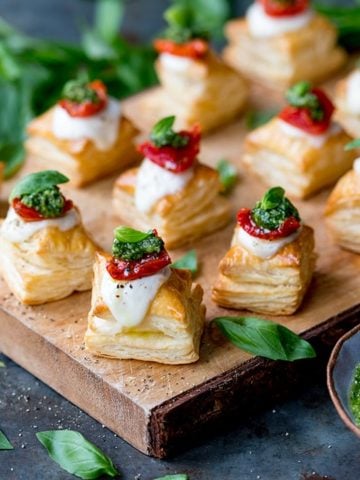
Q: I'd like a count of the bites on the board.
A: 10